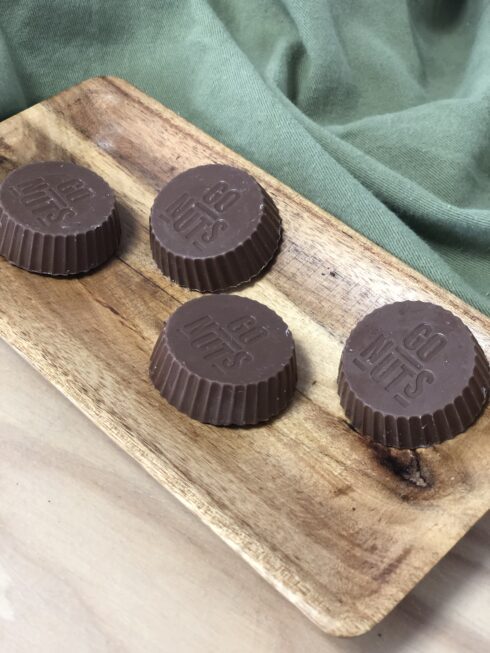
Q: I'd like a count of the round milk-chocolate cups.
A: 4